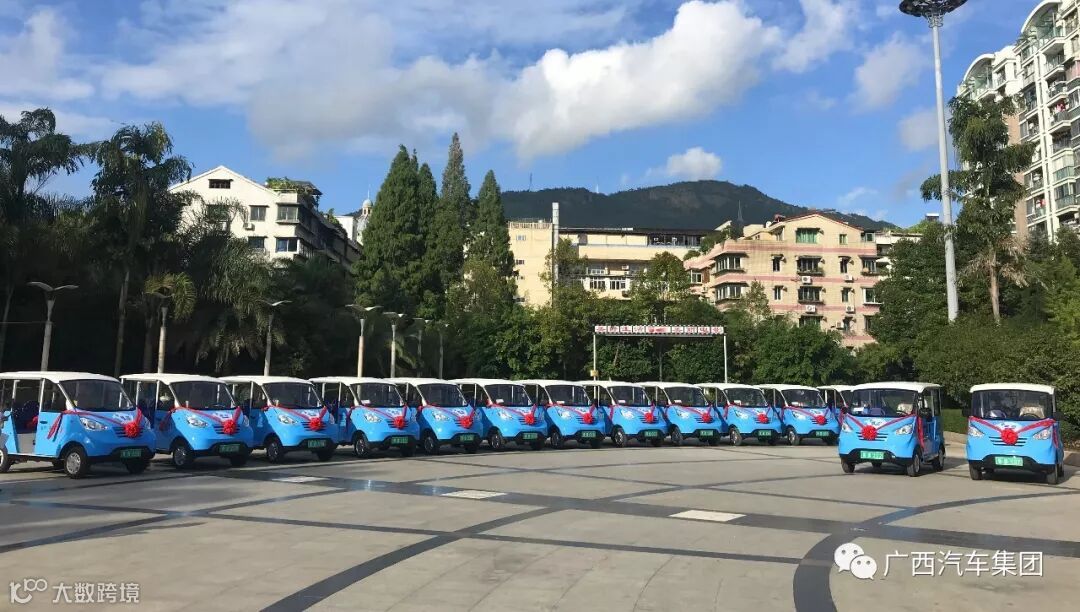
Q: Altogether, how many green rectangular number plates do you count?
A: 13